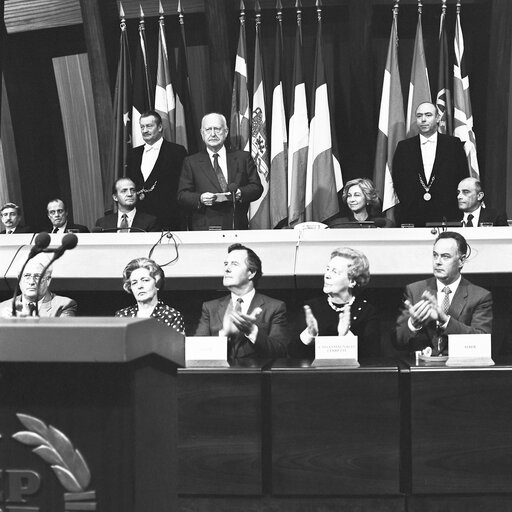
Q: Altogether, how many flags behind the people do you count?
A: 13